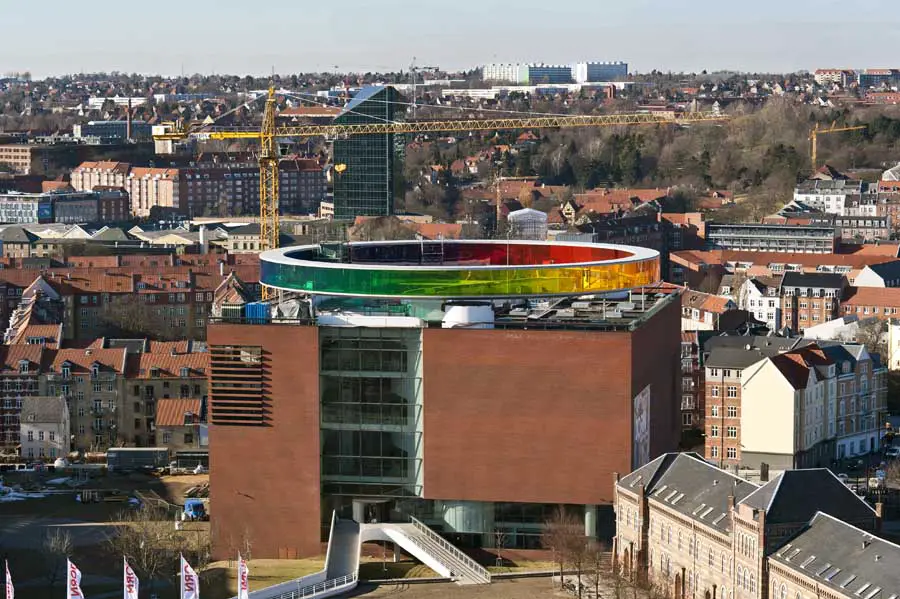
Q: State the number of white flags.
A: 5